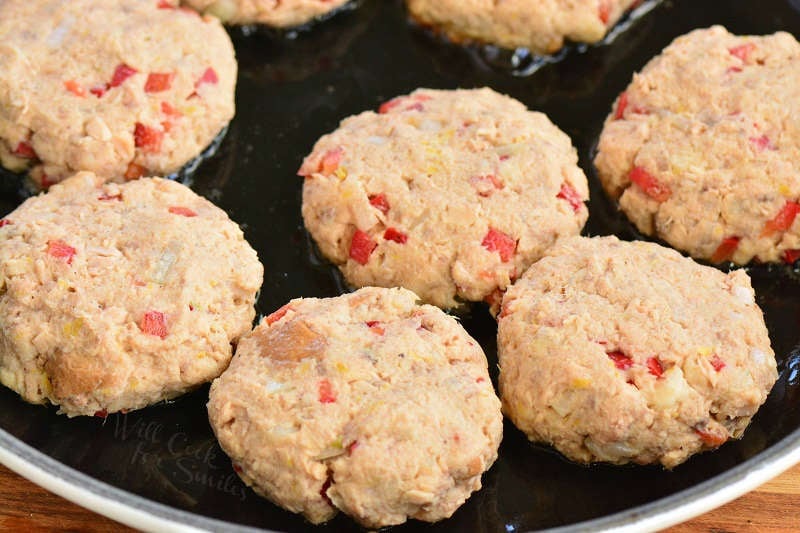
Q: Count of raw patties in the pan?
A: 8